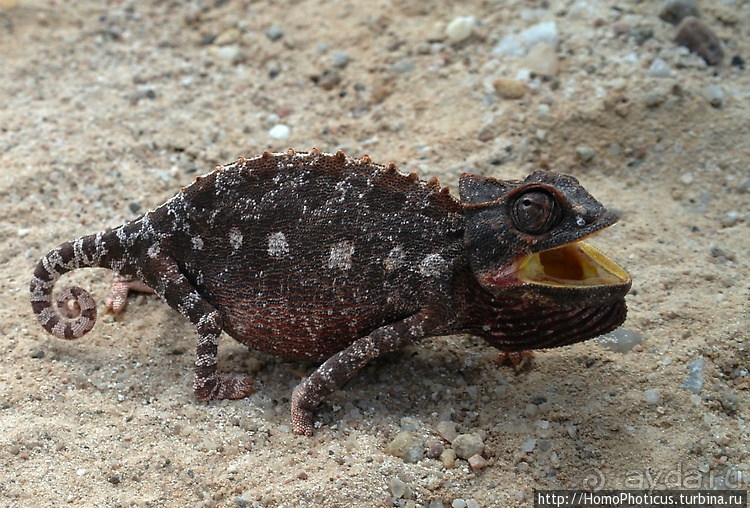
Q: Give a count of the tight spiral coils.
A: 1